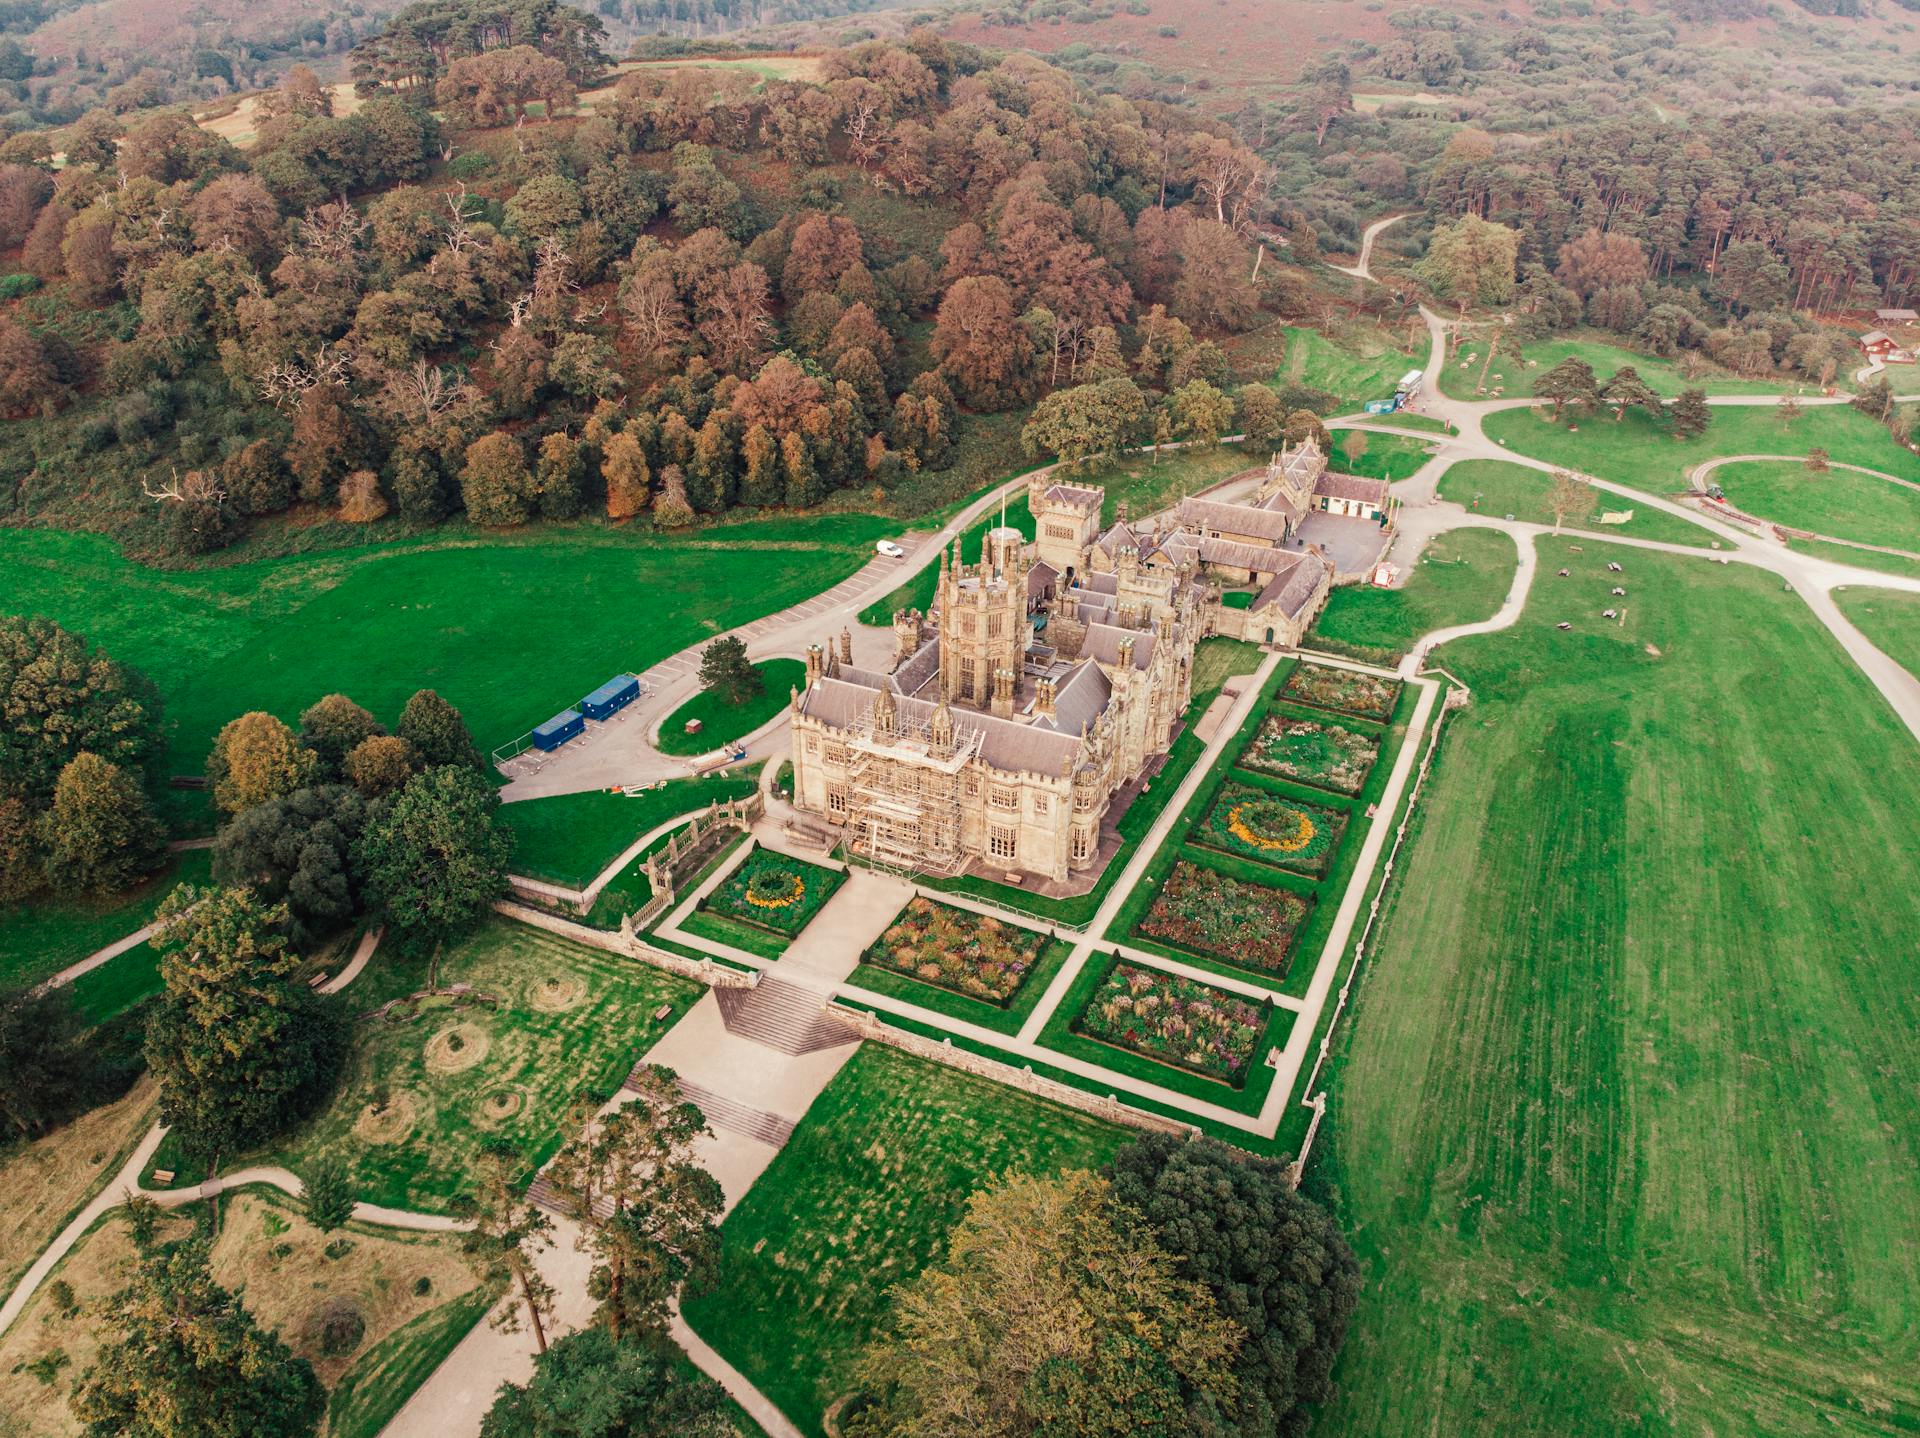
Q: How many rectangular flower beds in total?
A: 7